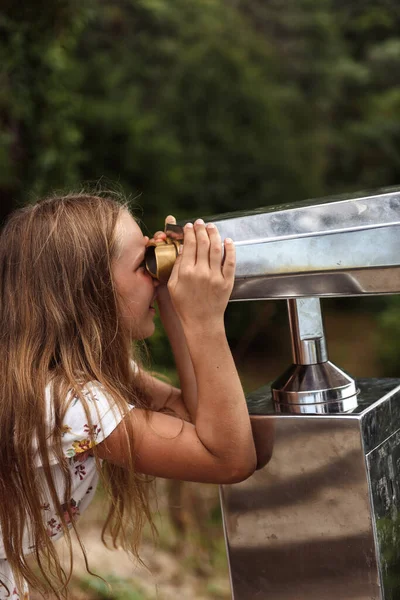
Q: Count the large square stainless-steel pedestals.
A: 1